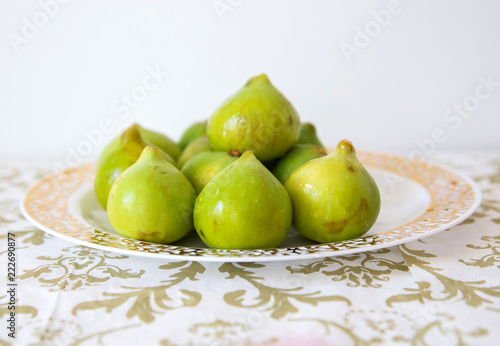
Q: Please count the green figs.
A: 11